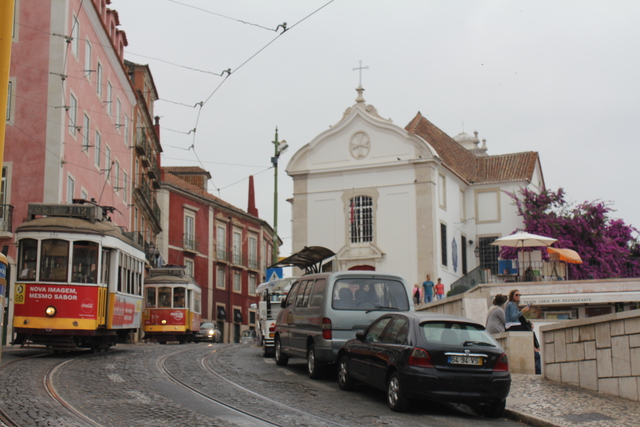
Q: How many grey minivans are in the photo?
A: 1